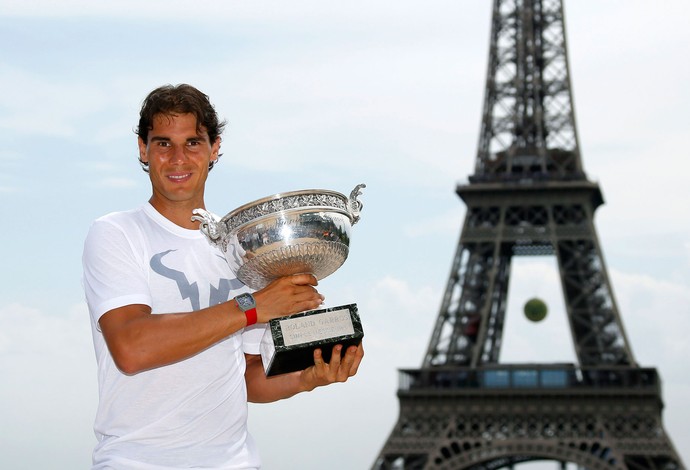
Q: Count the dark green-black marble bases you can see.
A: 1